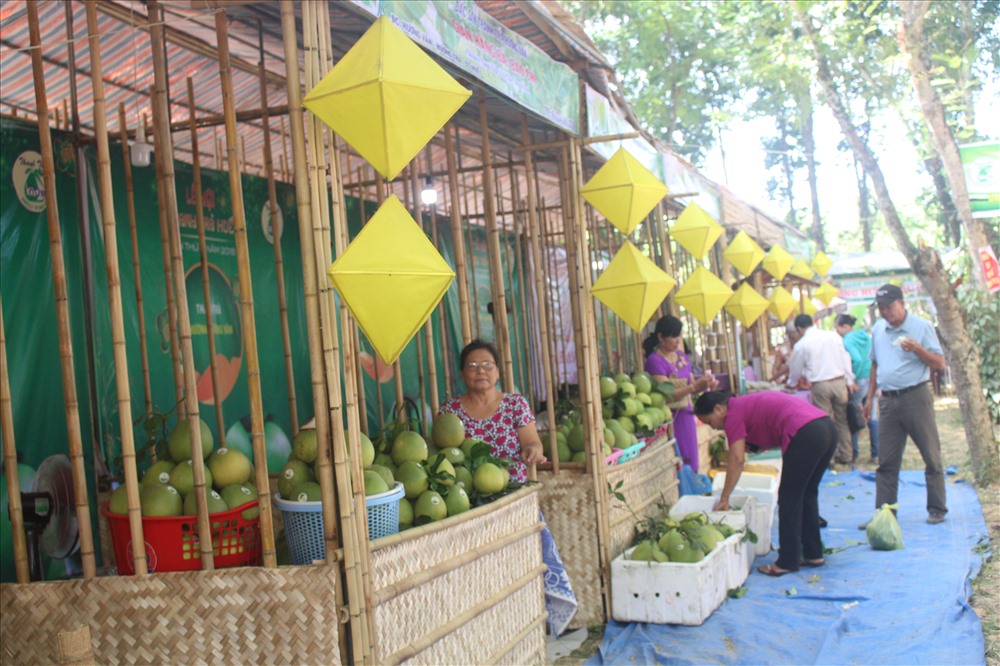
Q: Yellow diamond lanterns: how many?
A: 14